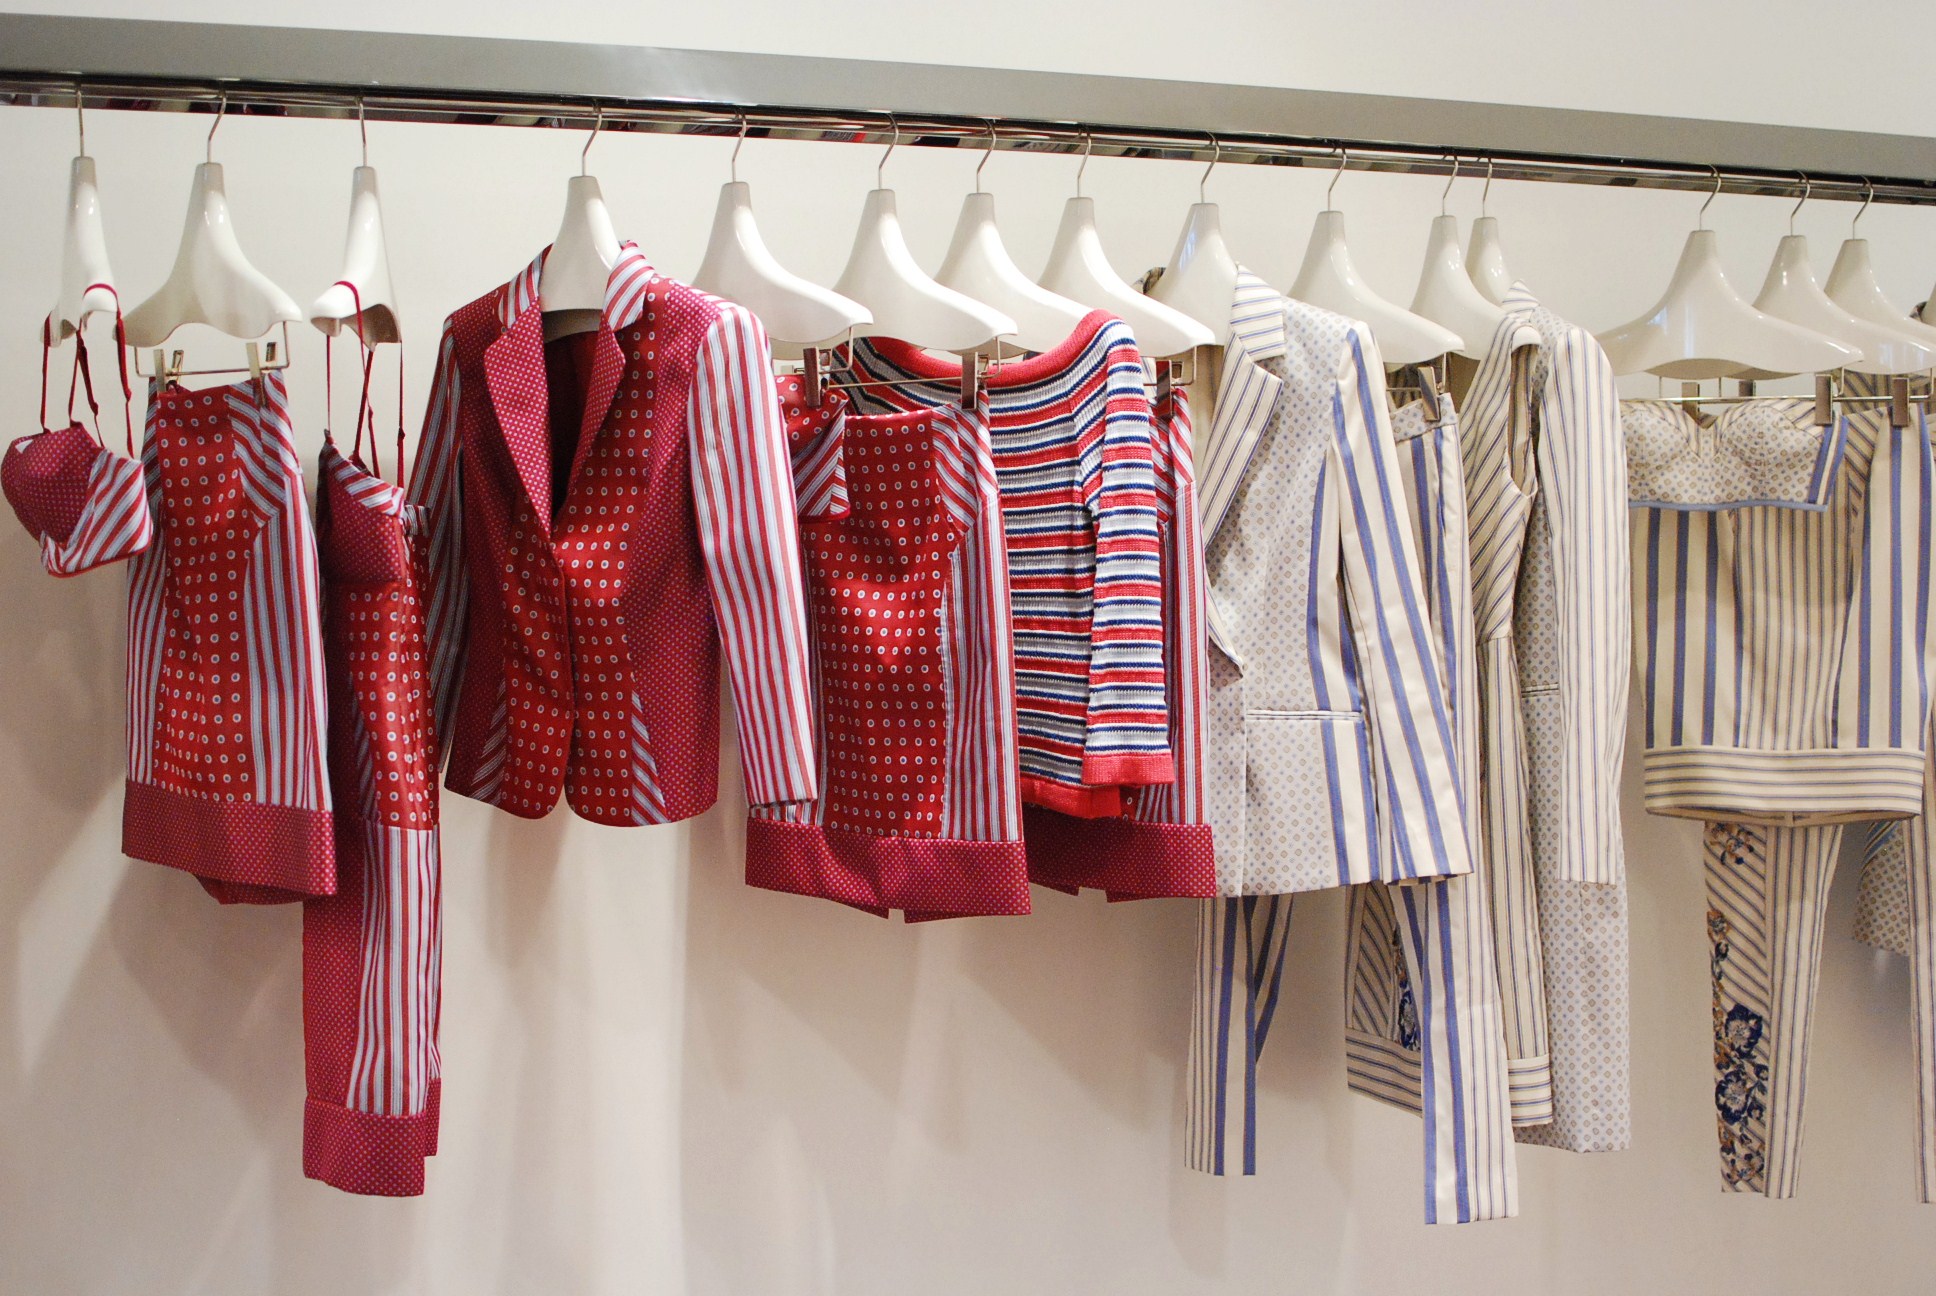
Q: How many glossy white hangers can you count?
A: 15